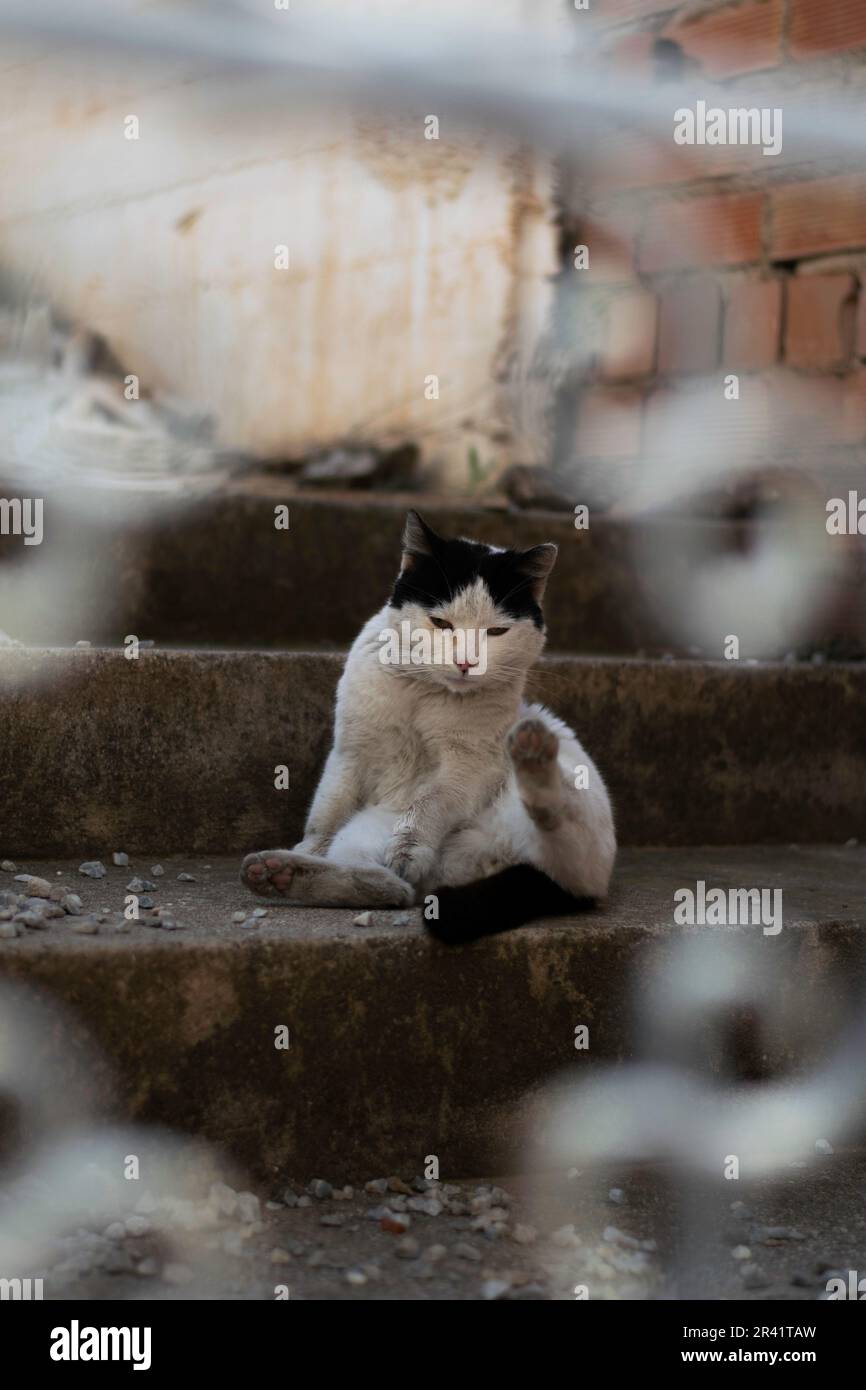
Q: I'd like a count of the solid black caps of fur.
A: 1